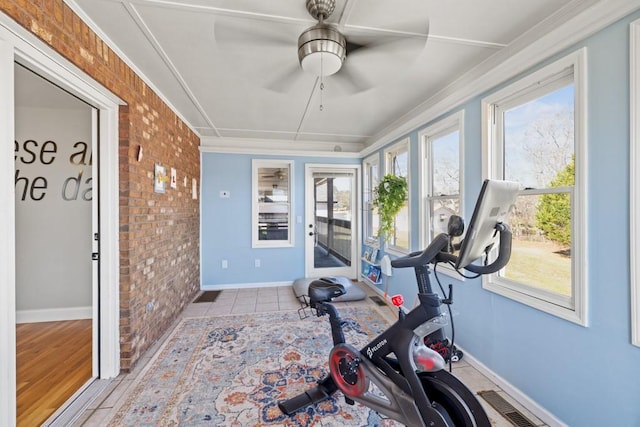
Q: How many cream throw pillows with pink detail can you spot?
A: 0